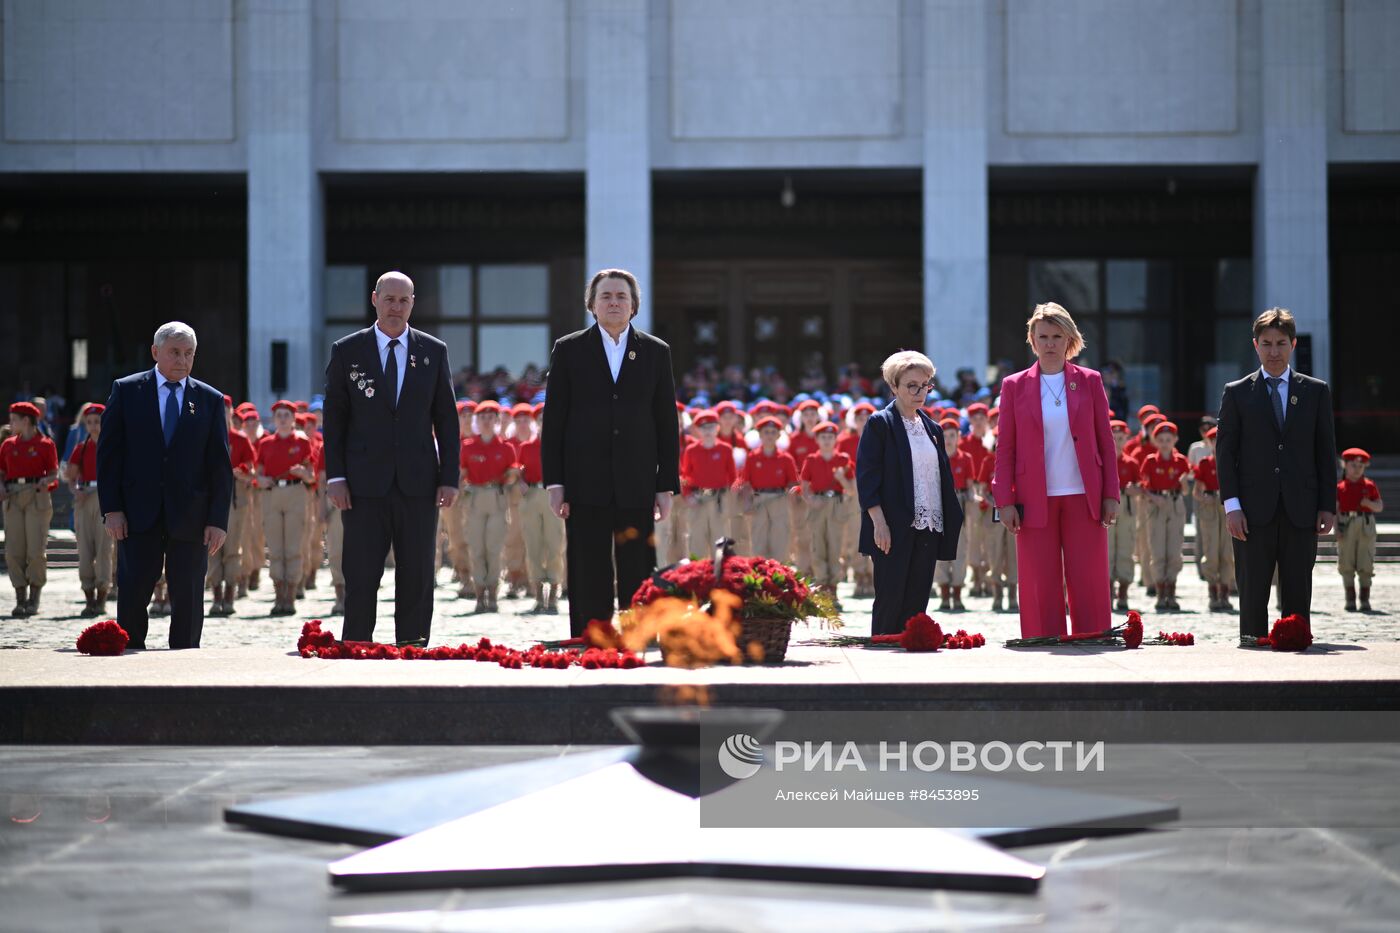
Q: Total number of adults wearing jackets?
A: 6